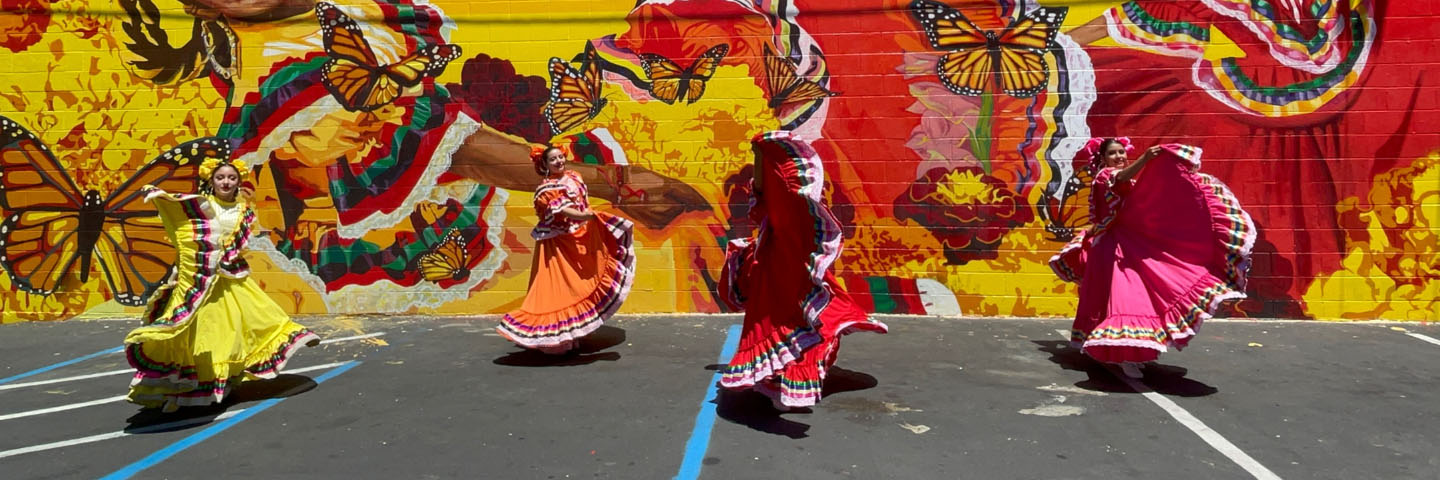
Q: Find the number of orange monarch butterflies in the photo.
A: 8